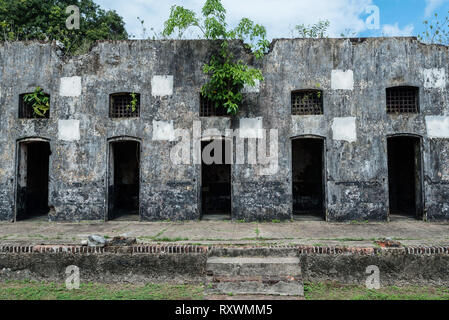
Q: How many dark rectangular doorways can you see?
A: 5